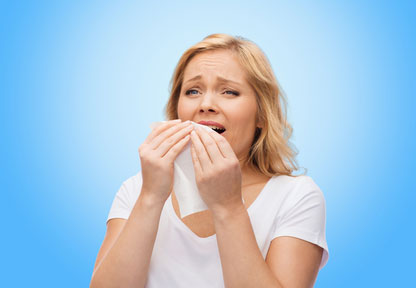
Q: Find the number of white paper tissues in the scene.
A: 1